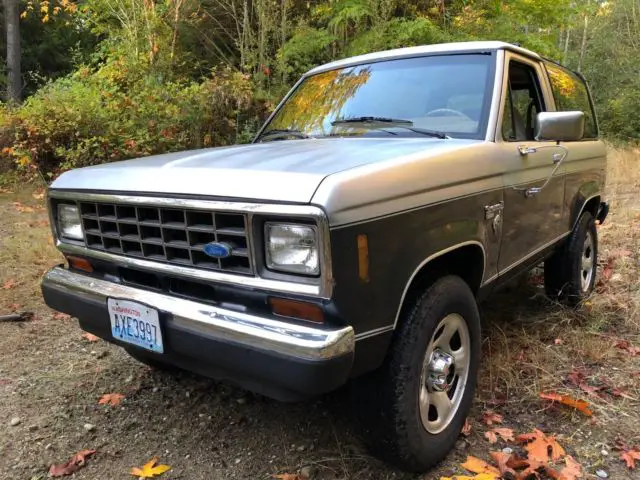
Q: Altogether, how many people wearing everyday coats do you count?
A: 0